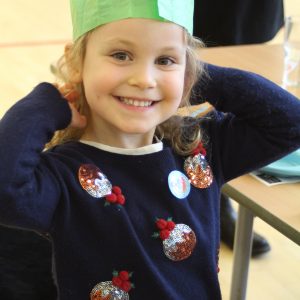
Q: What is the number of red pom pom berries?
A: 12